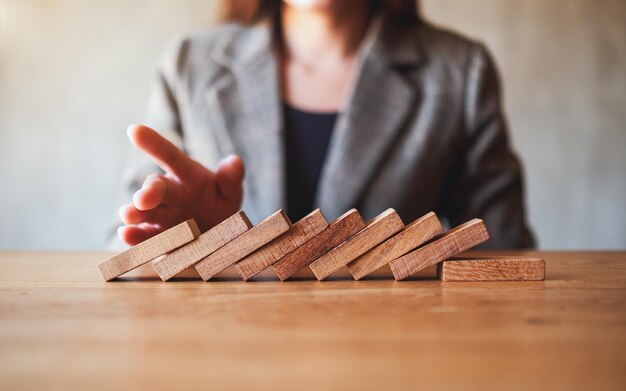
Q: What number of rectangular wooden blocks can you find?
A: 9